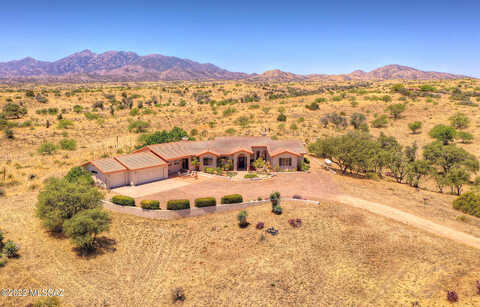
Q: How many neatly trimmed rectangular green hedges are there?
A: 5